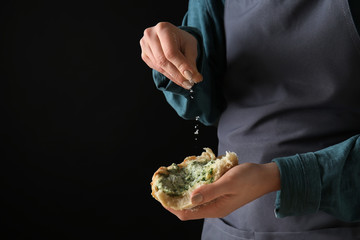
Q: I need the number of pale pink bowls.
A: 0